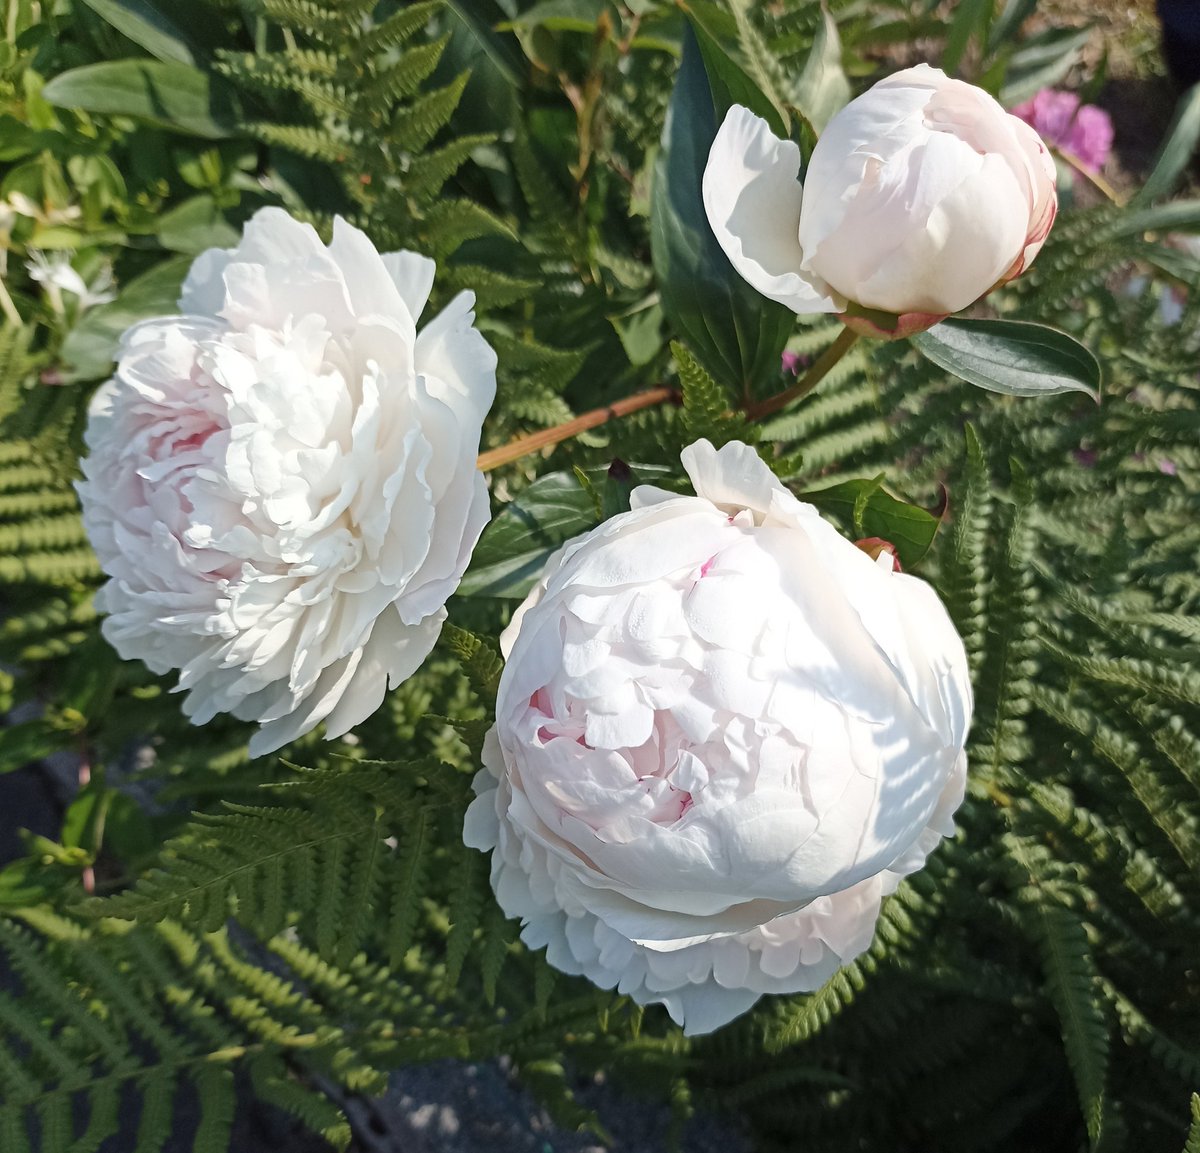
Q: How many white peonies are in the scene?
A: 3